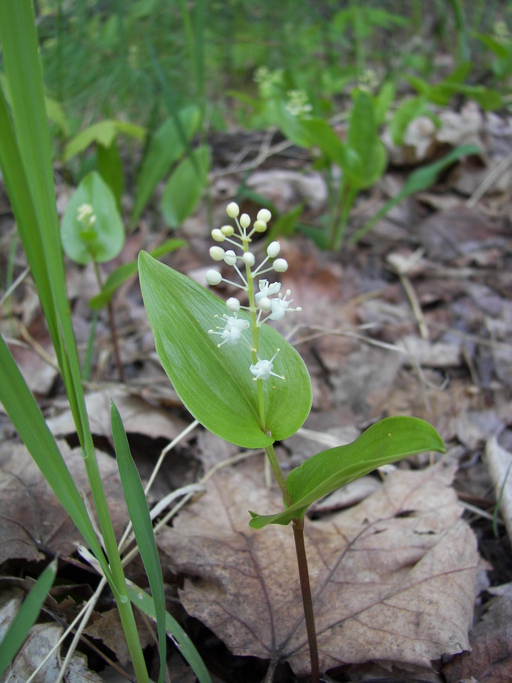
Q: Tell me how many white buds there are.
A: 14